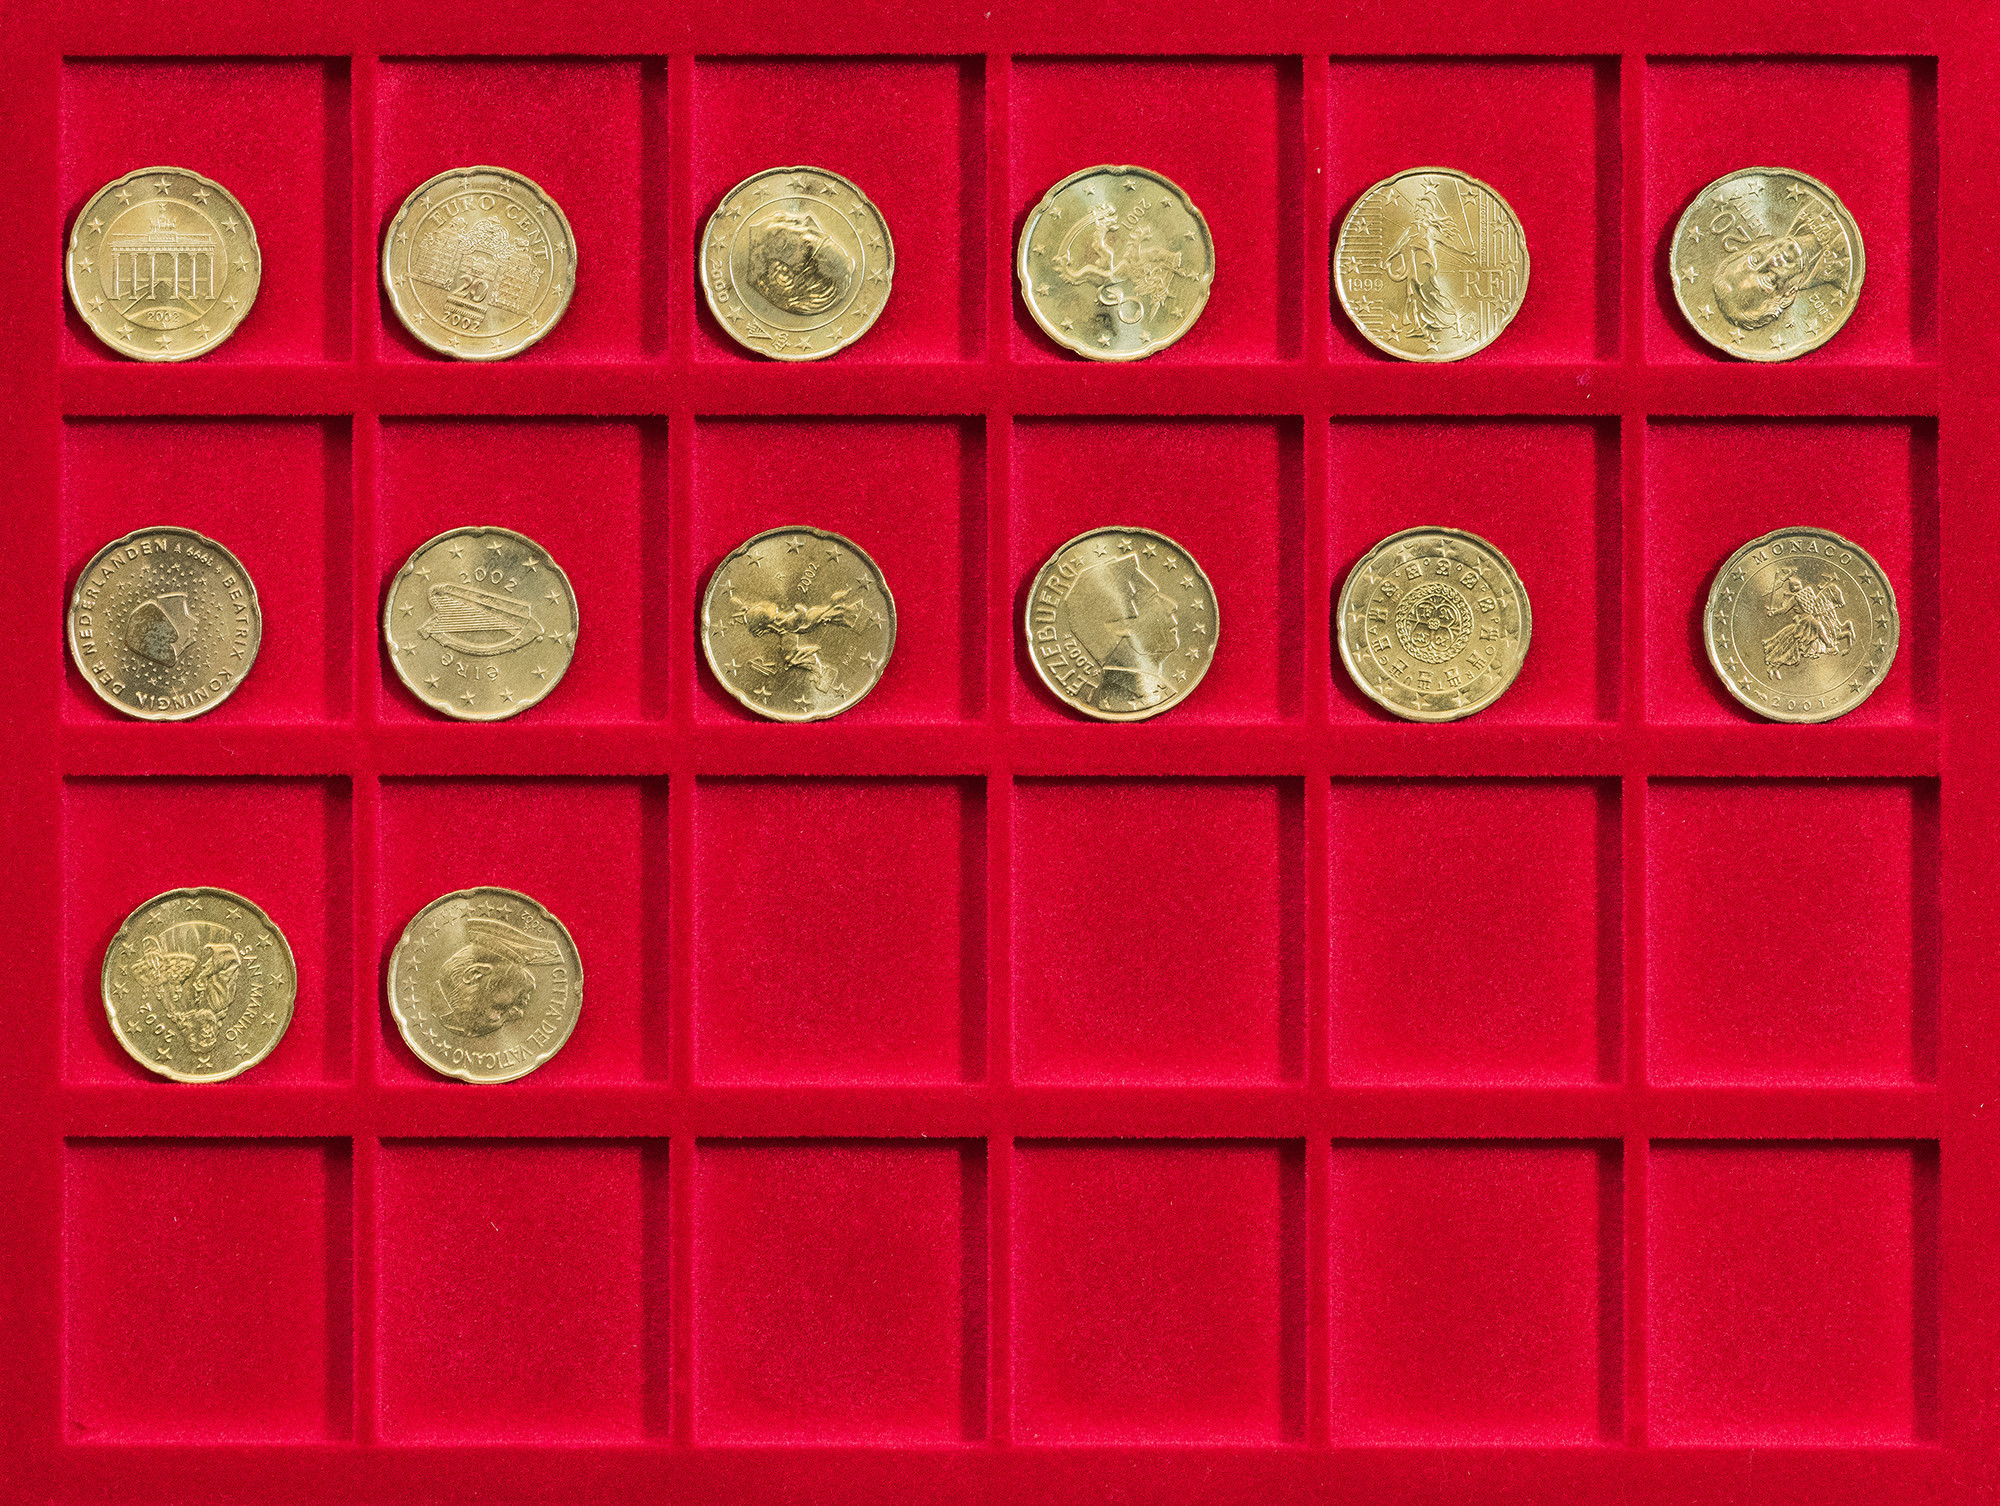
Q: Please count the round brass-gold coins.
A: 14